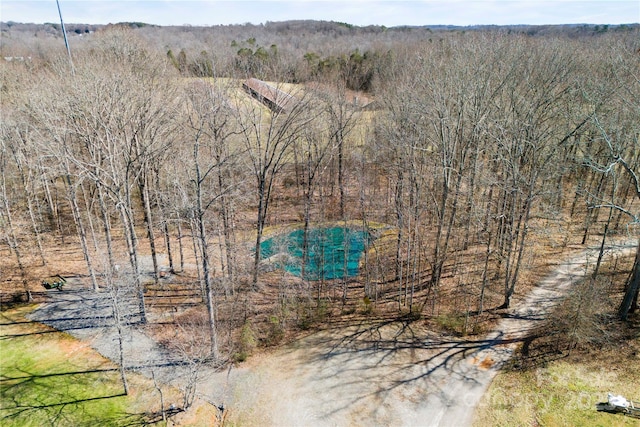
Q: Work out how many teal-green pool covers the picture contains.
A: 1